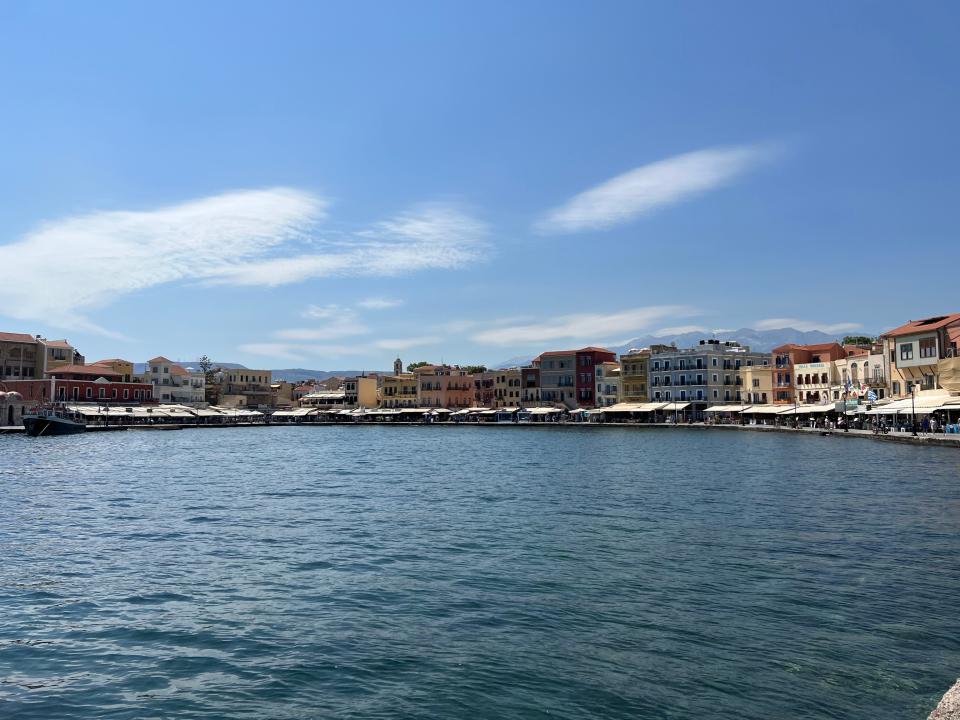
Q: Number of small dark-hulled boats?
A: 1